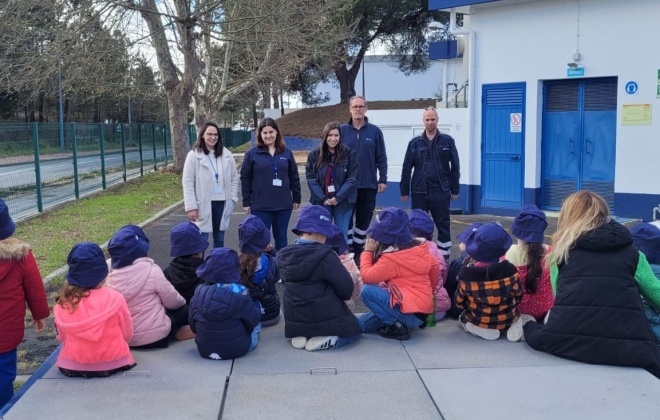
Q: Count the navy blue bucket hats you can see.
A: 14